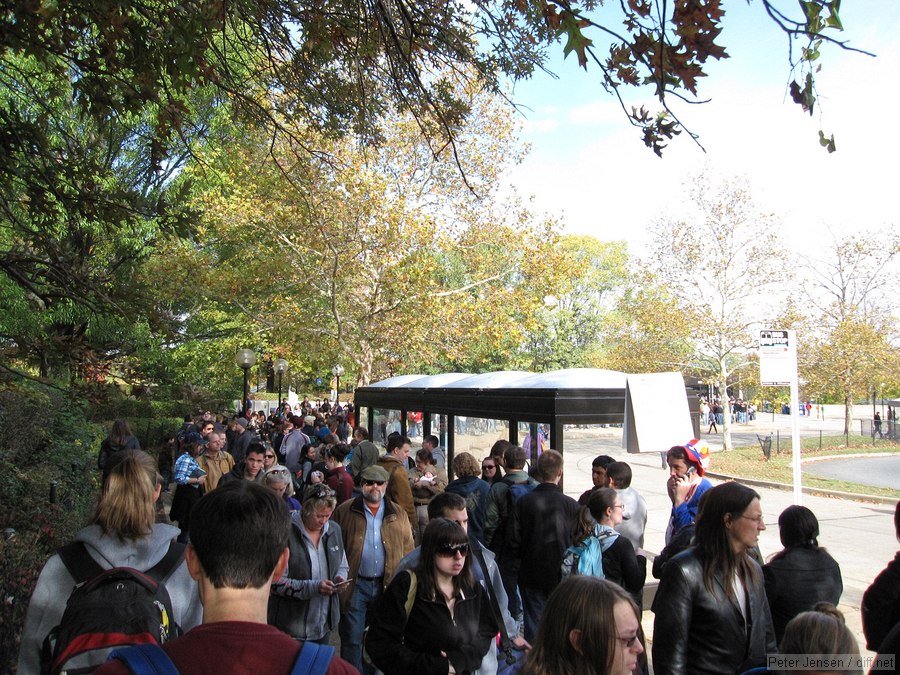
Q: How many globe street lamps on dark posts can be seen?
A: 3